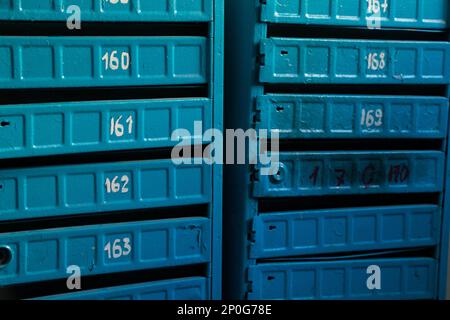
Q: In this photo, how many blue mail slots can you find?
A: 12